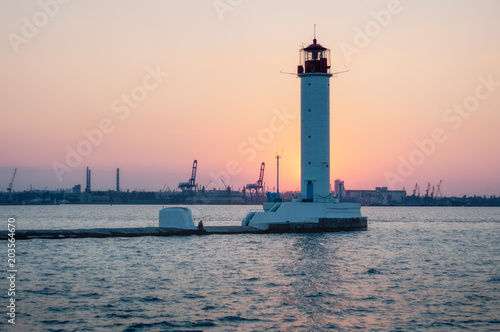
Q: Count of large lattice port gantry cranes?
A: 2